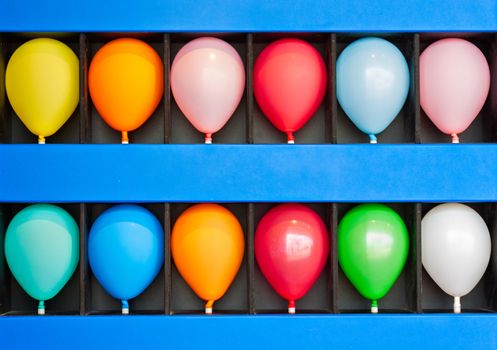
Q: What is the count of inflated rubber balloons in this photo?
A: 12